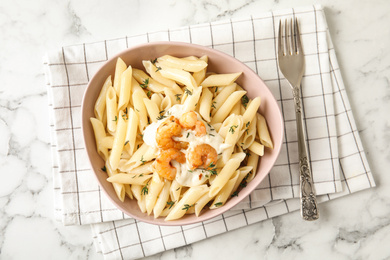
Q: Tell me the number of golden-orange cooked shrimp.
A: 4